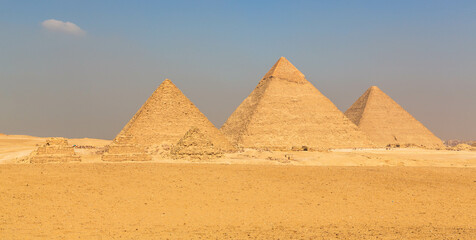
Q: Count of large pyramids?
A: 3